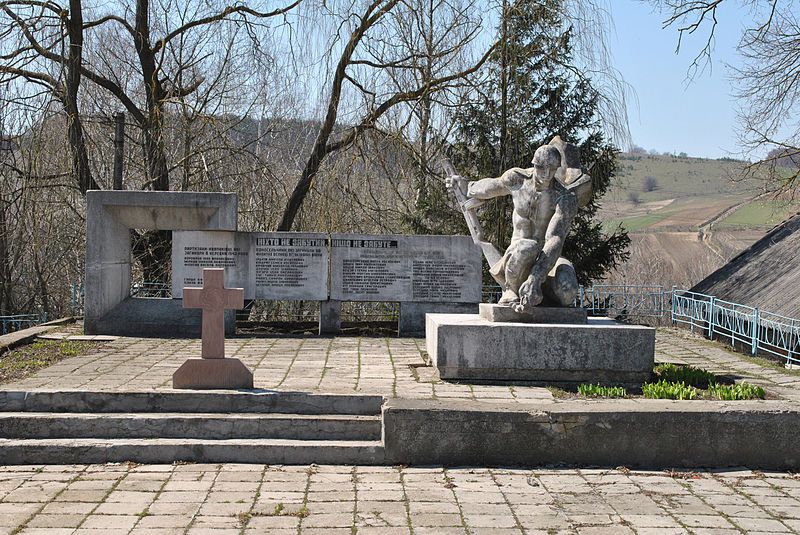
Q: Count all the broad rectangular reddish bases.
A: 1